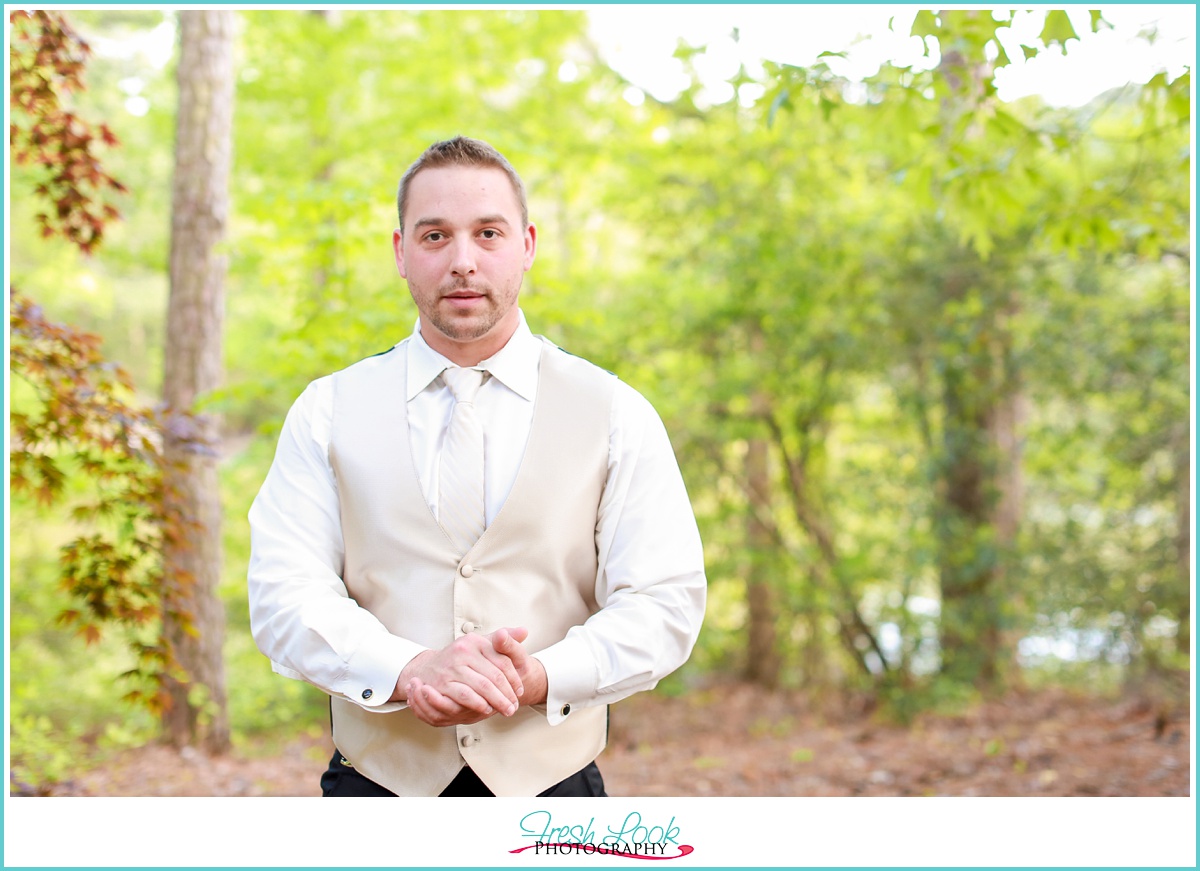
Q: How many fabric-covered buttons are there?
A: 3